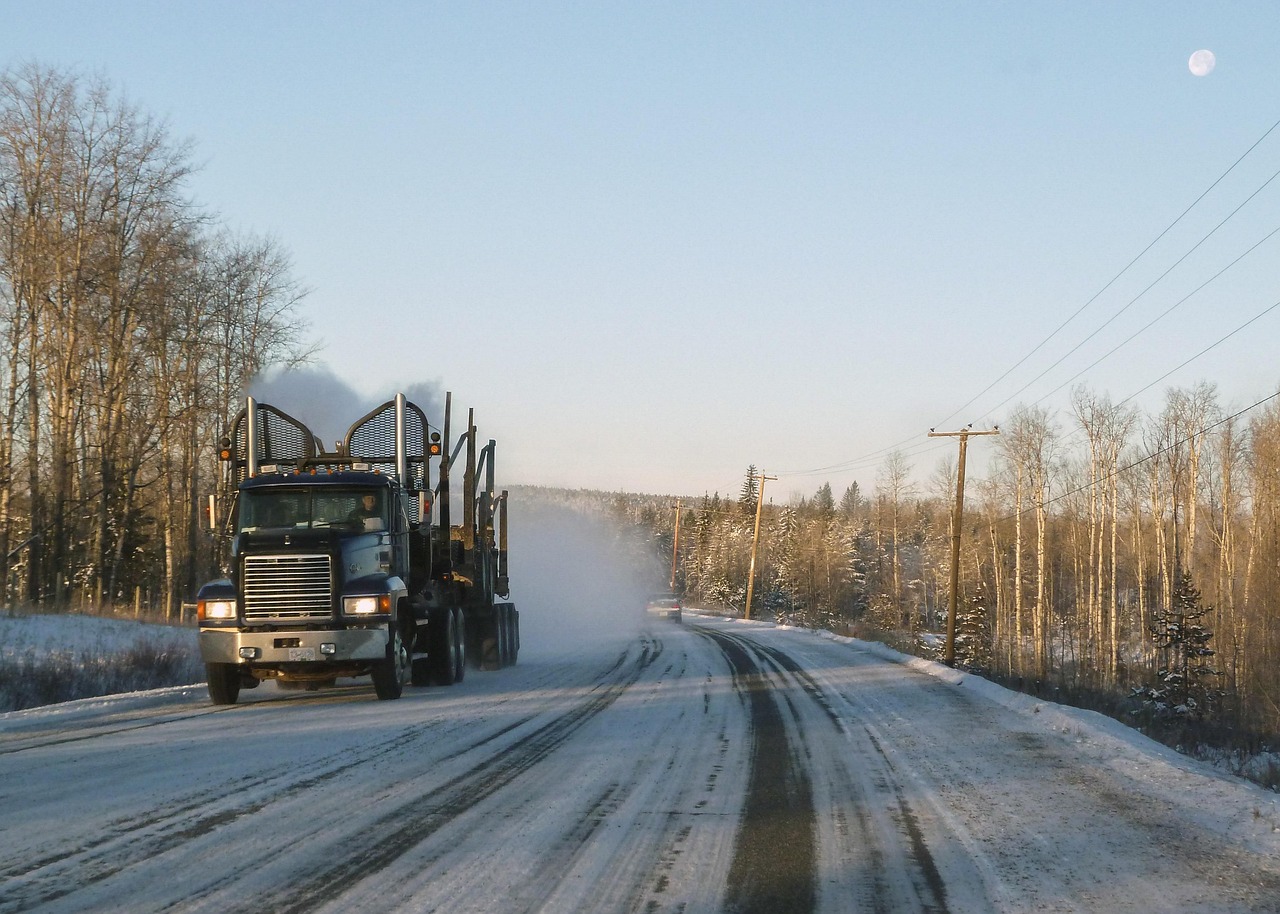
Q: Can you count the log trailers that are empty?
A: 1